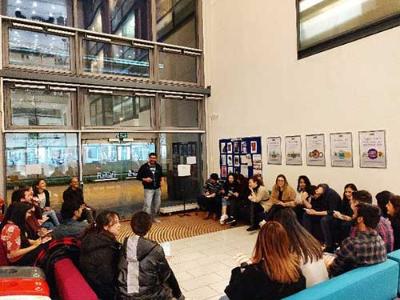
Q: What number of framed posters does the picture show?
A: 5